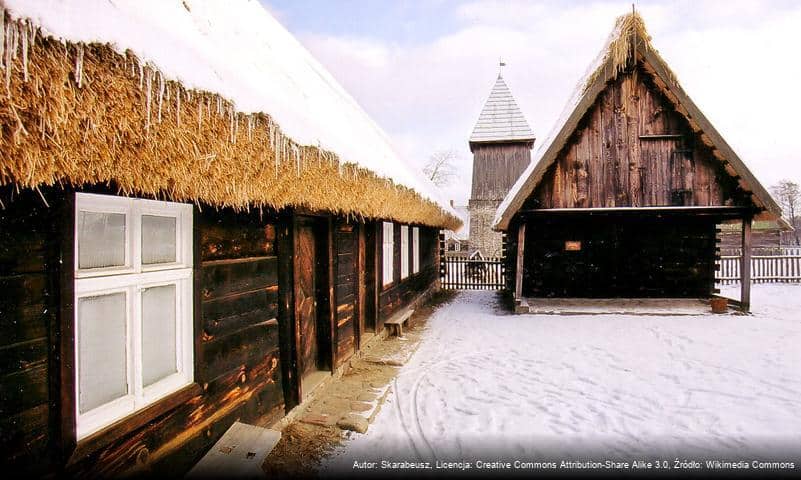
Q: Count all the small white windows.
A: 3